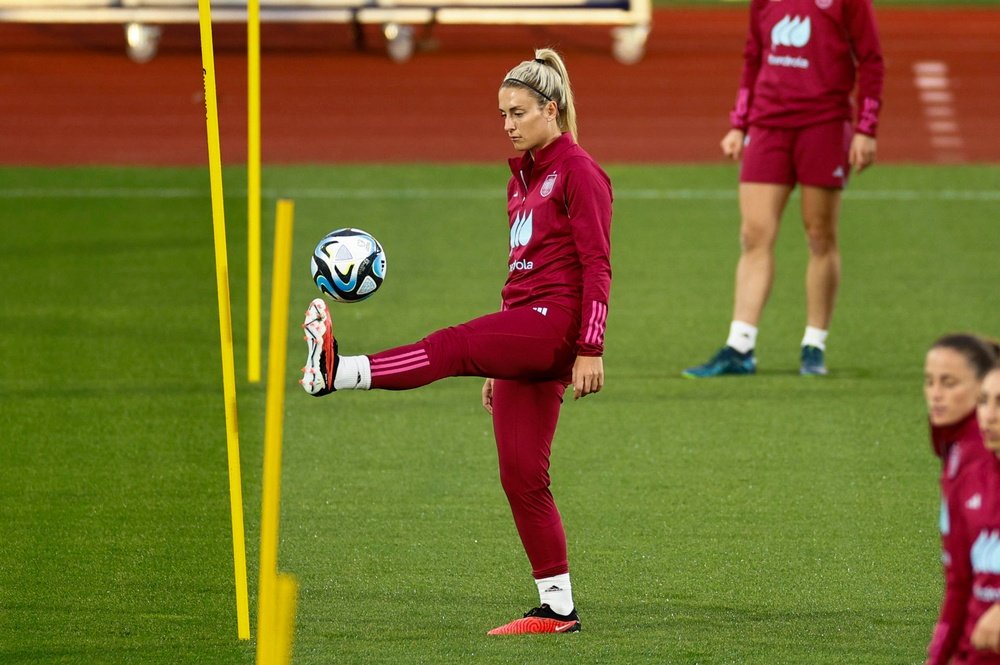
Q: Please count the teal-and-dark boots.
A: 2